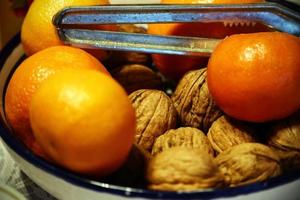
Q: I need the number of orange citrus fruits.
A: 5